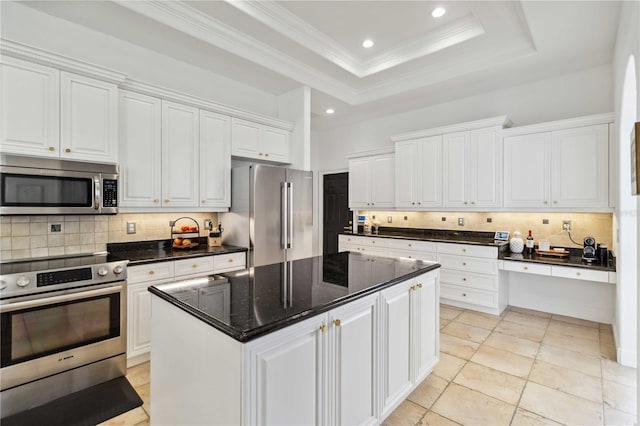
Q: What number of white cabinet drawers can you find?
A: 13